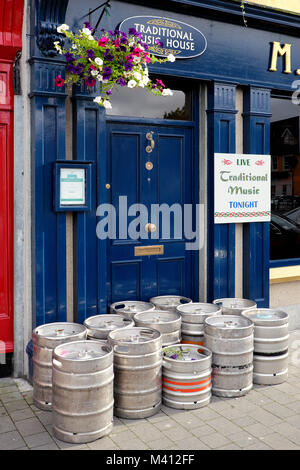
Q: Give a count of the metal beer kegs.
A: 12